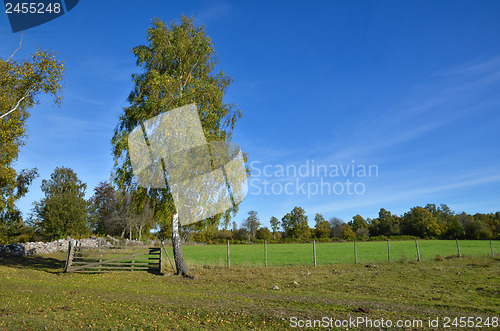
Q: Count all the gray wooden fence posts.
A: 8